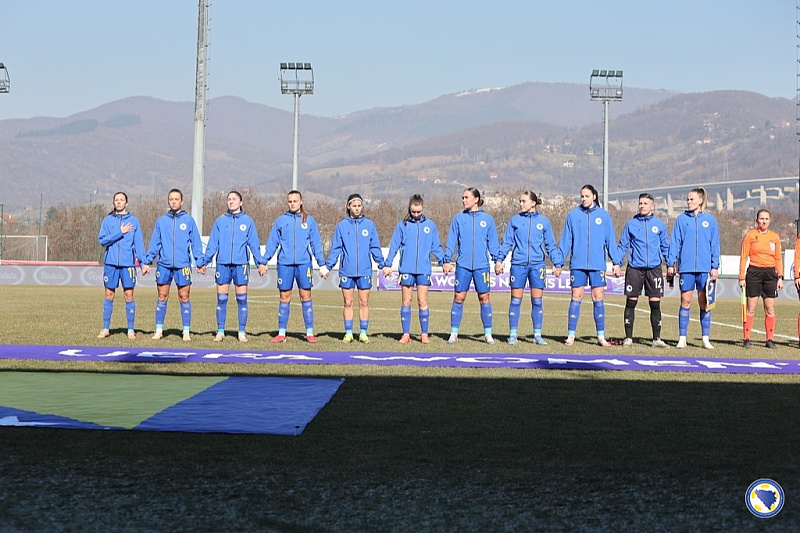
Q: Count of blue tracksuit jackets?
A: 11